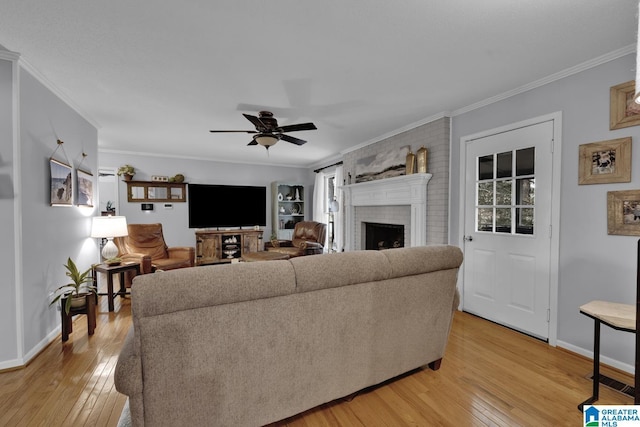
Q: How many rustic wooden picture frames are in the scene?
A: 3